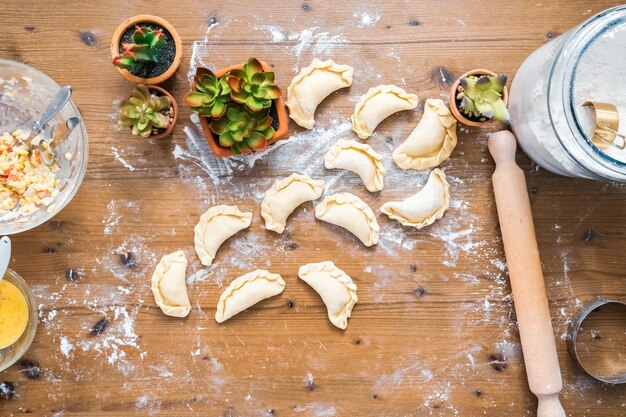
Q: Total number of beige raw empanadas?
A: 11